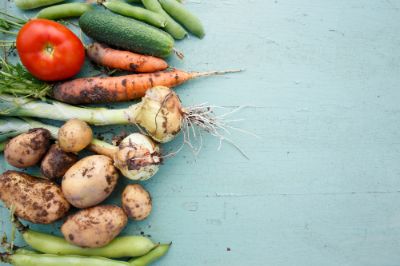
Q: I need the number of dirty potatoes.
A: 7